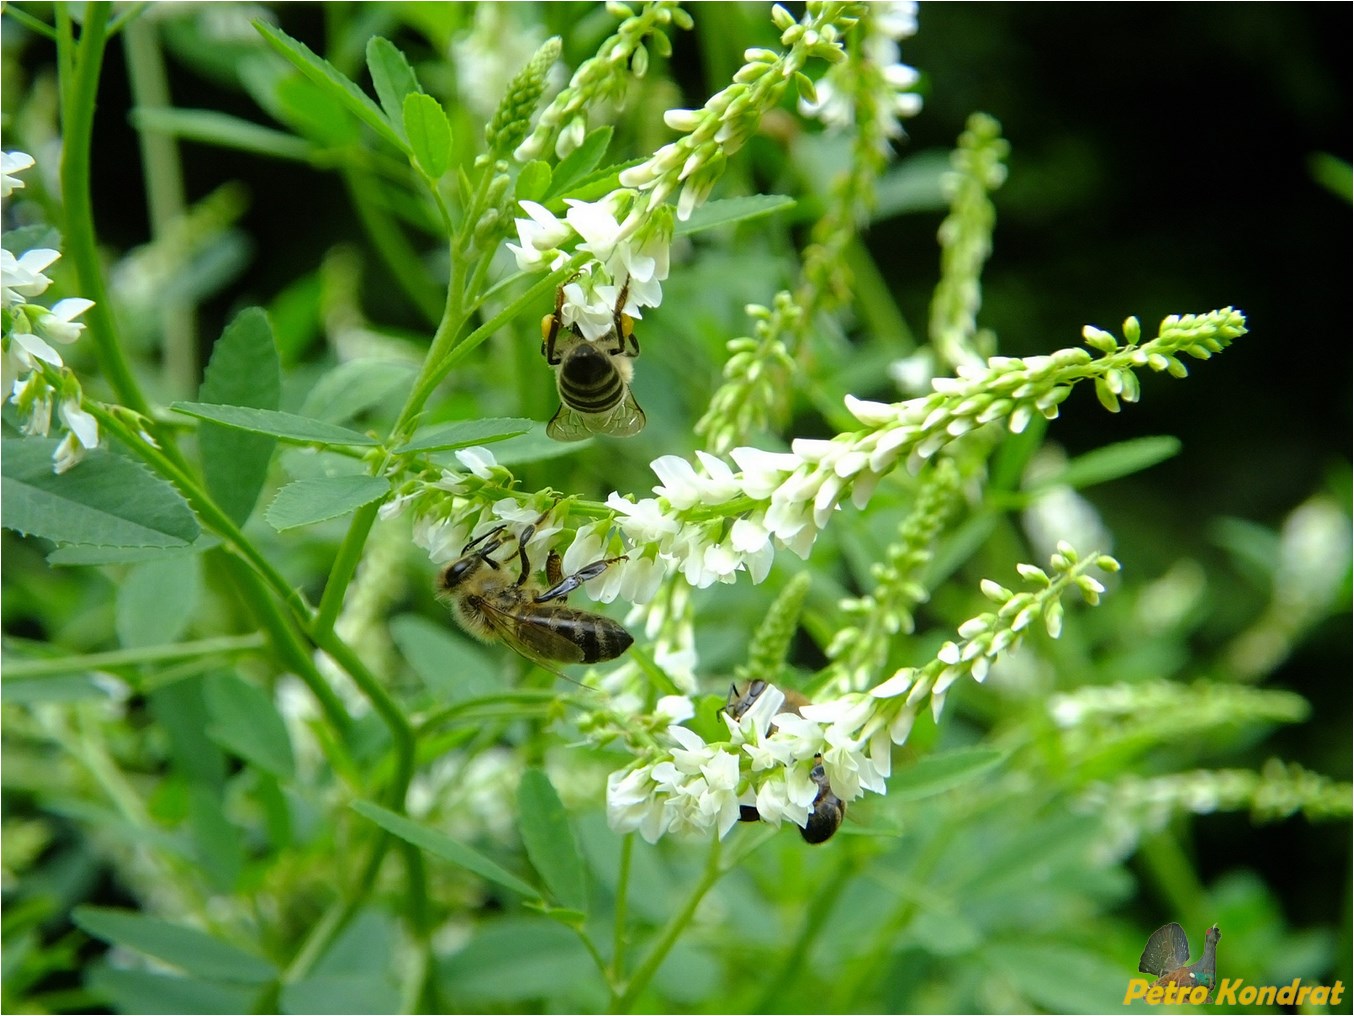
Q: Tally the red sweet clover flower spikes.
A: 0